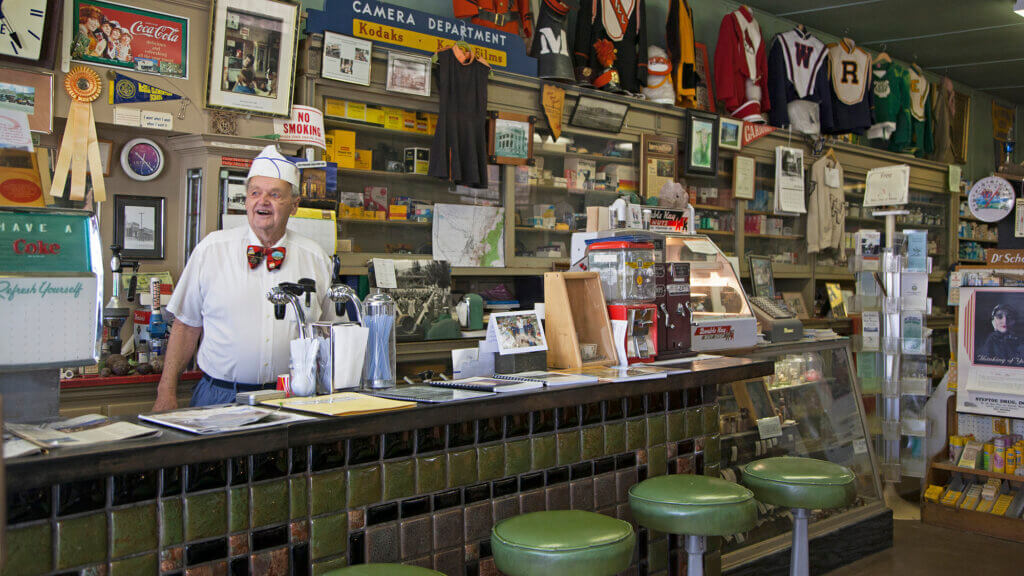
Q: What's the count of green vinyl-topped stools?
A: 4